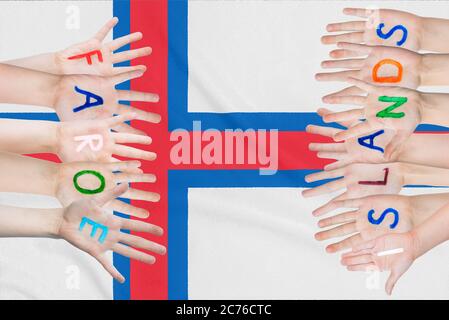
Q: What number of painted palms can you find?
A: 12